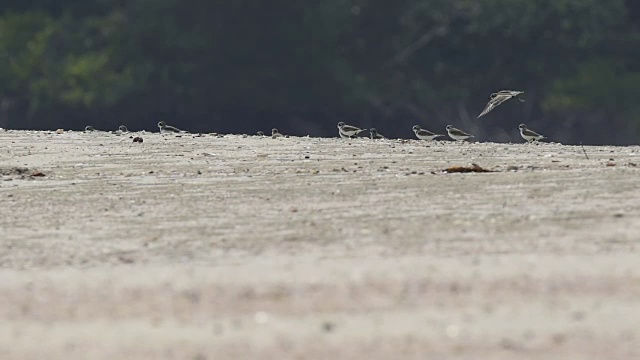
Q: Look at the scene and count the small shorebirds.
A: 11